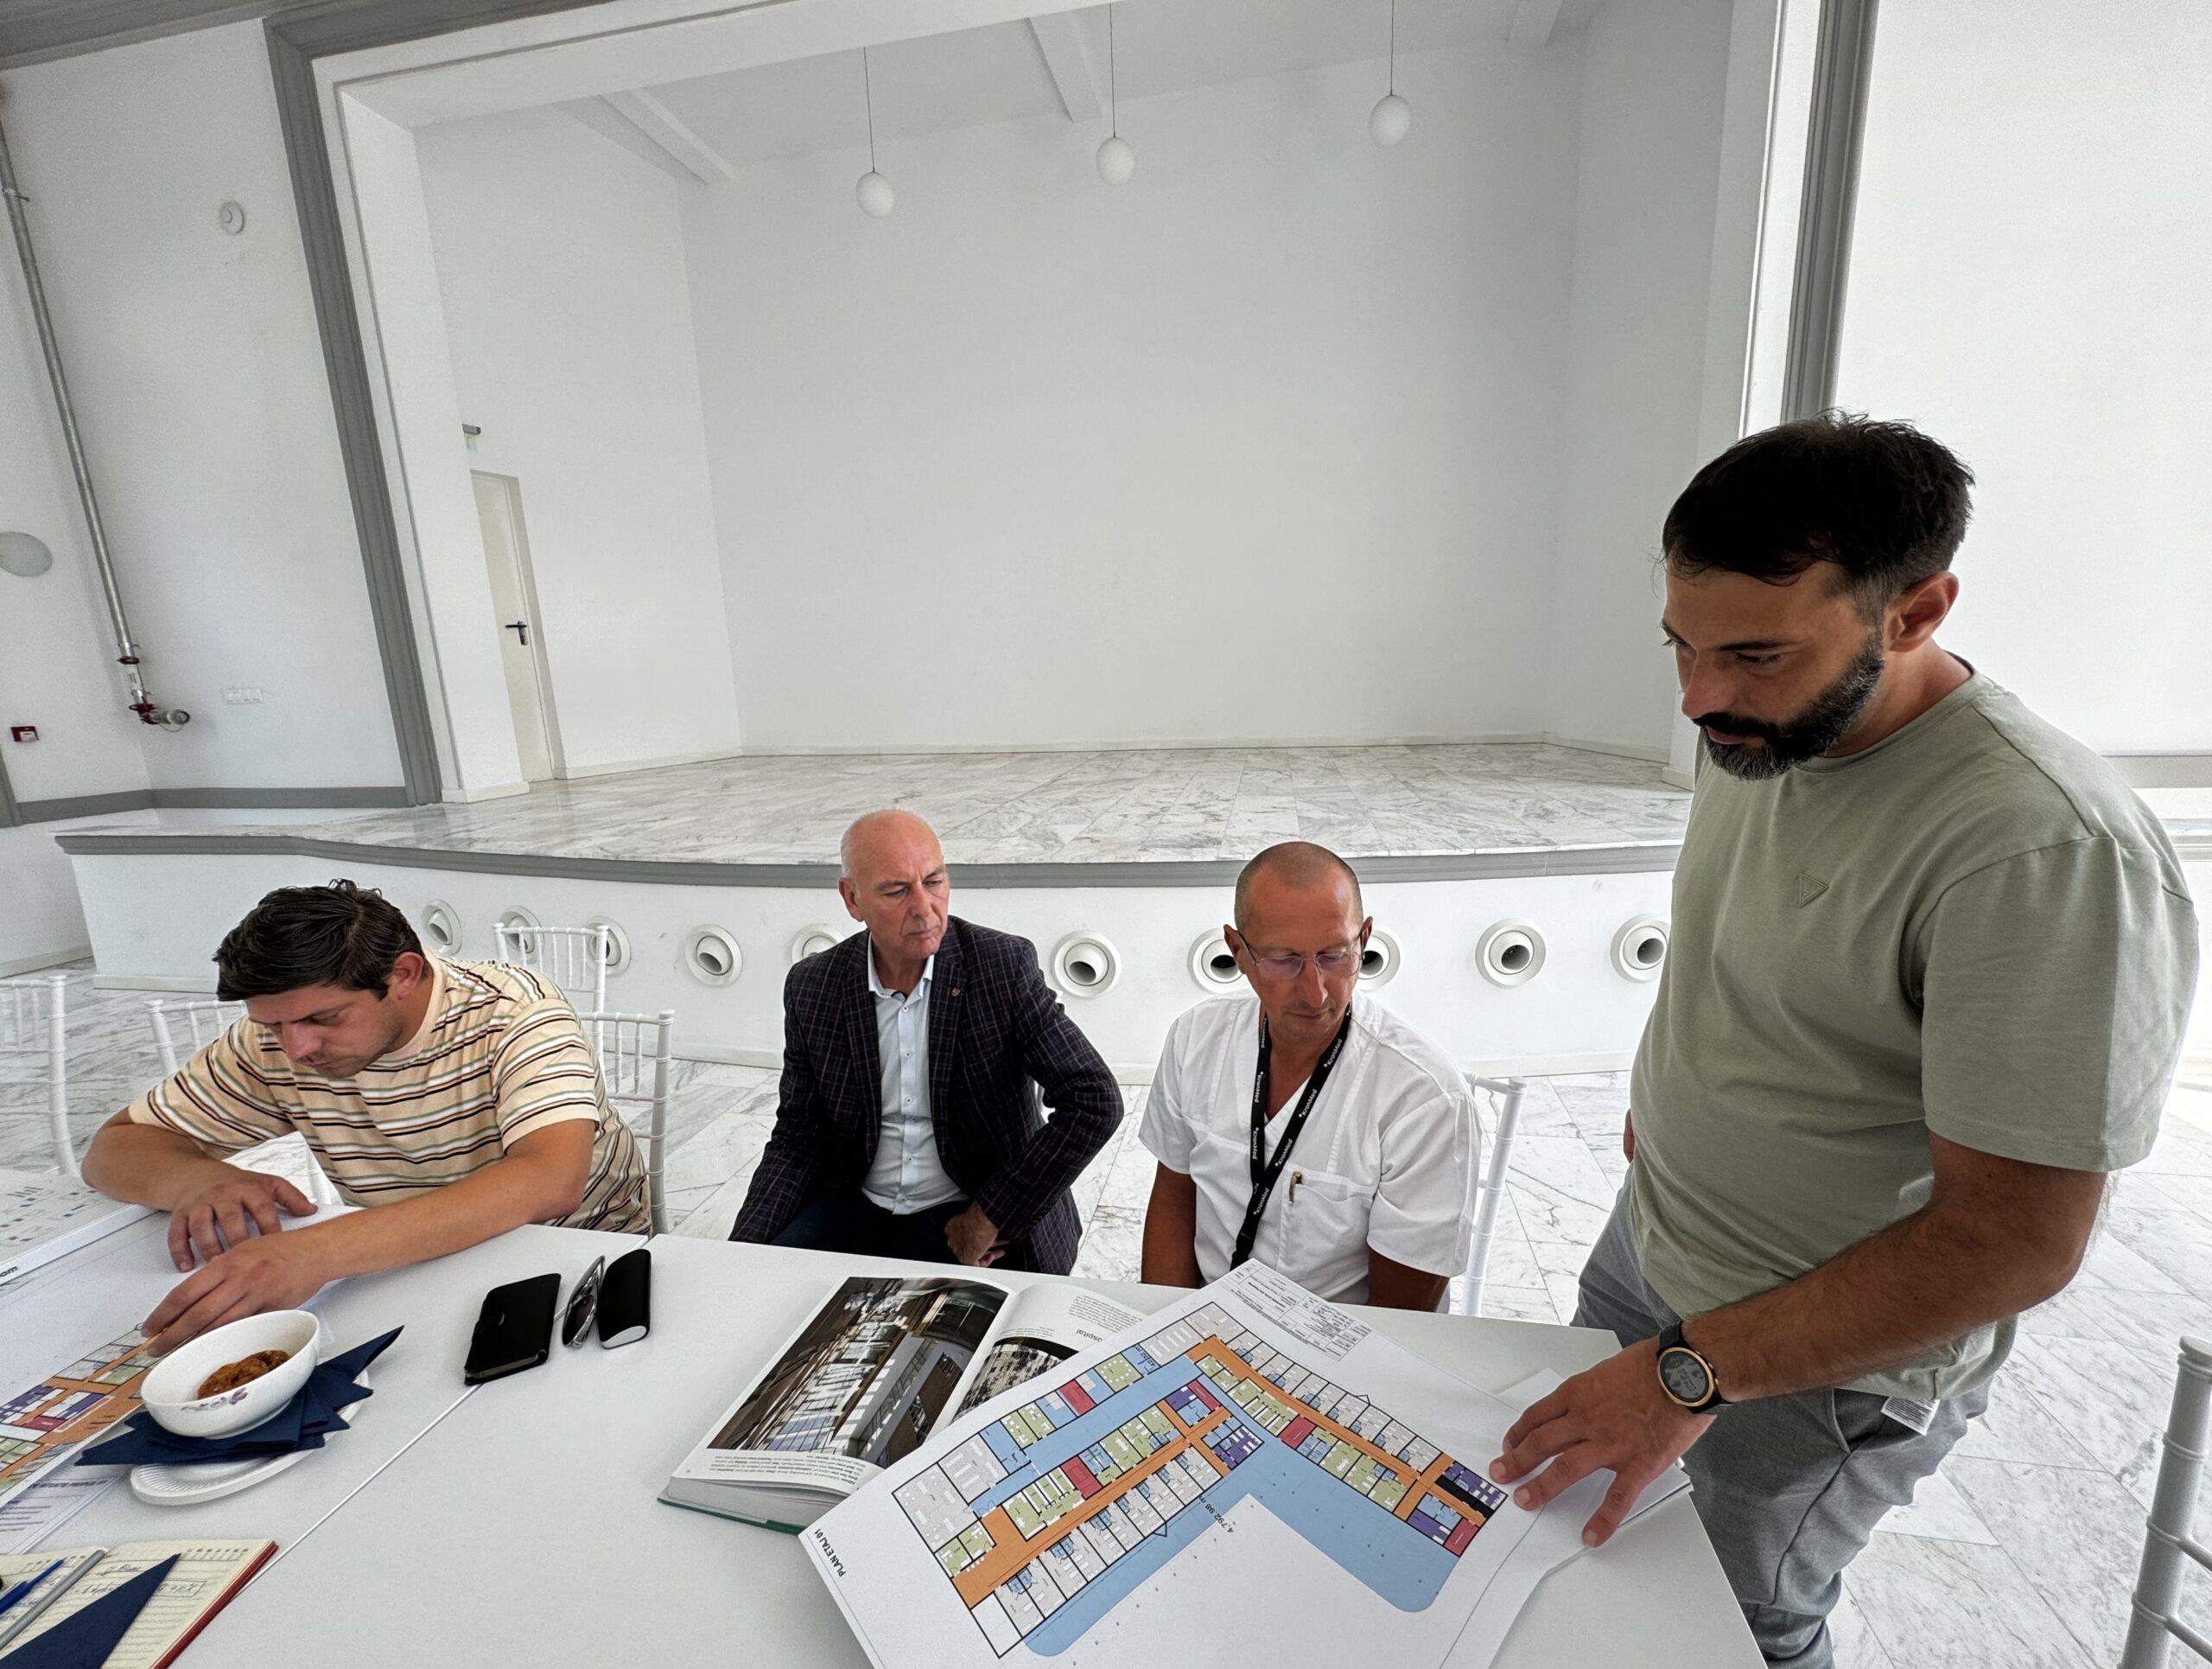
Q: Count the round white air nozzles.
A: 10